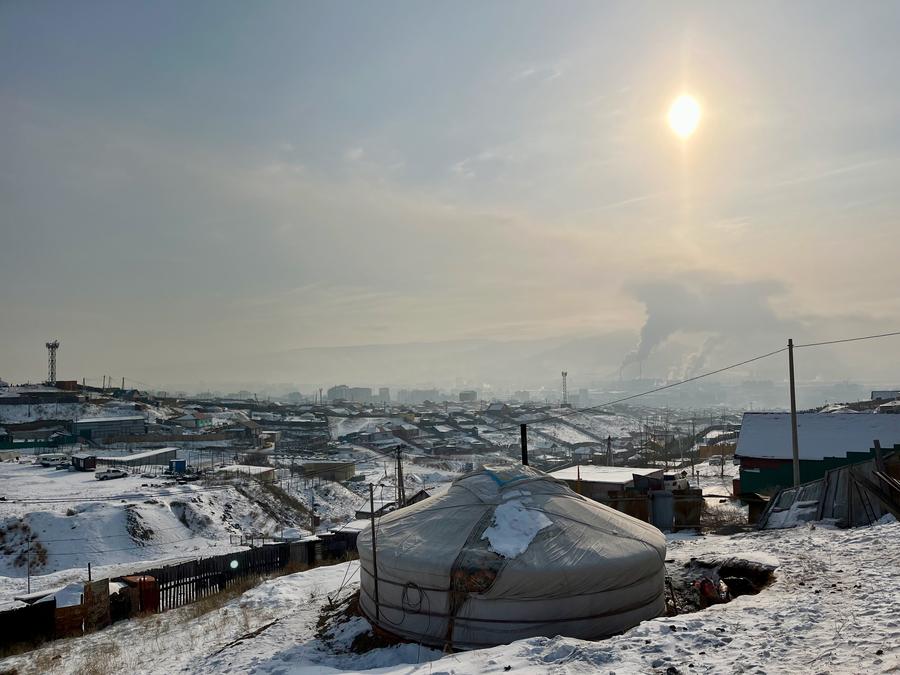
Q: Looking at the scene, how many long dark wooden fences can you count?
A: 1